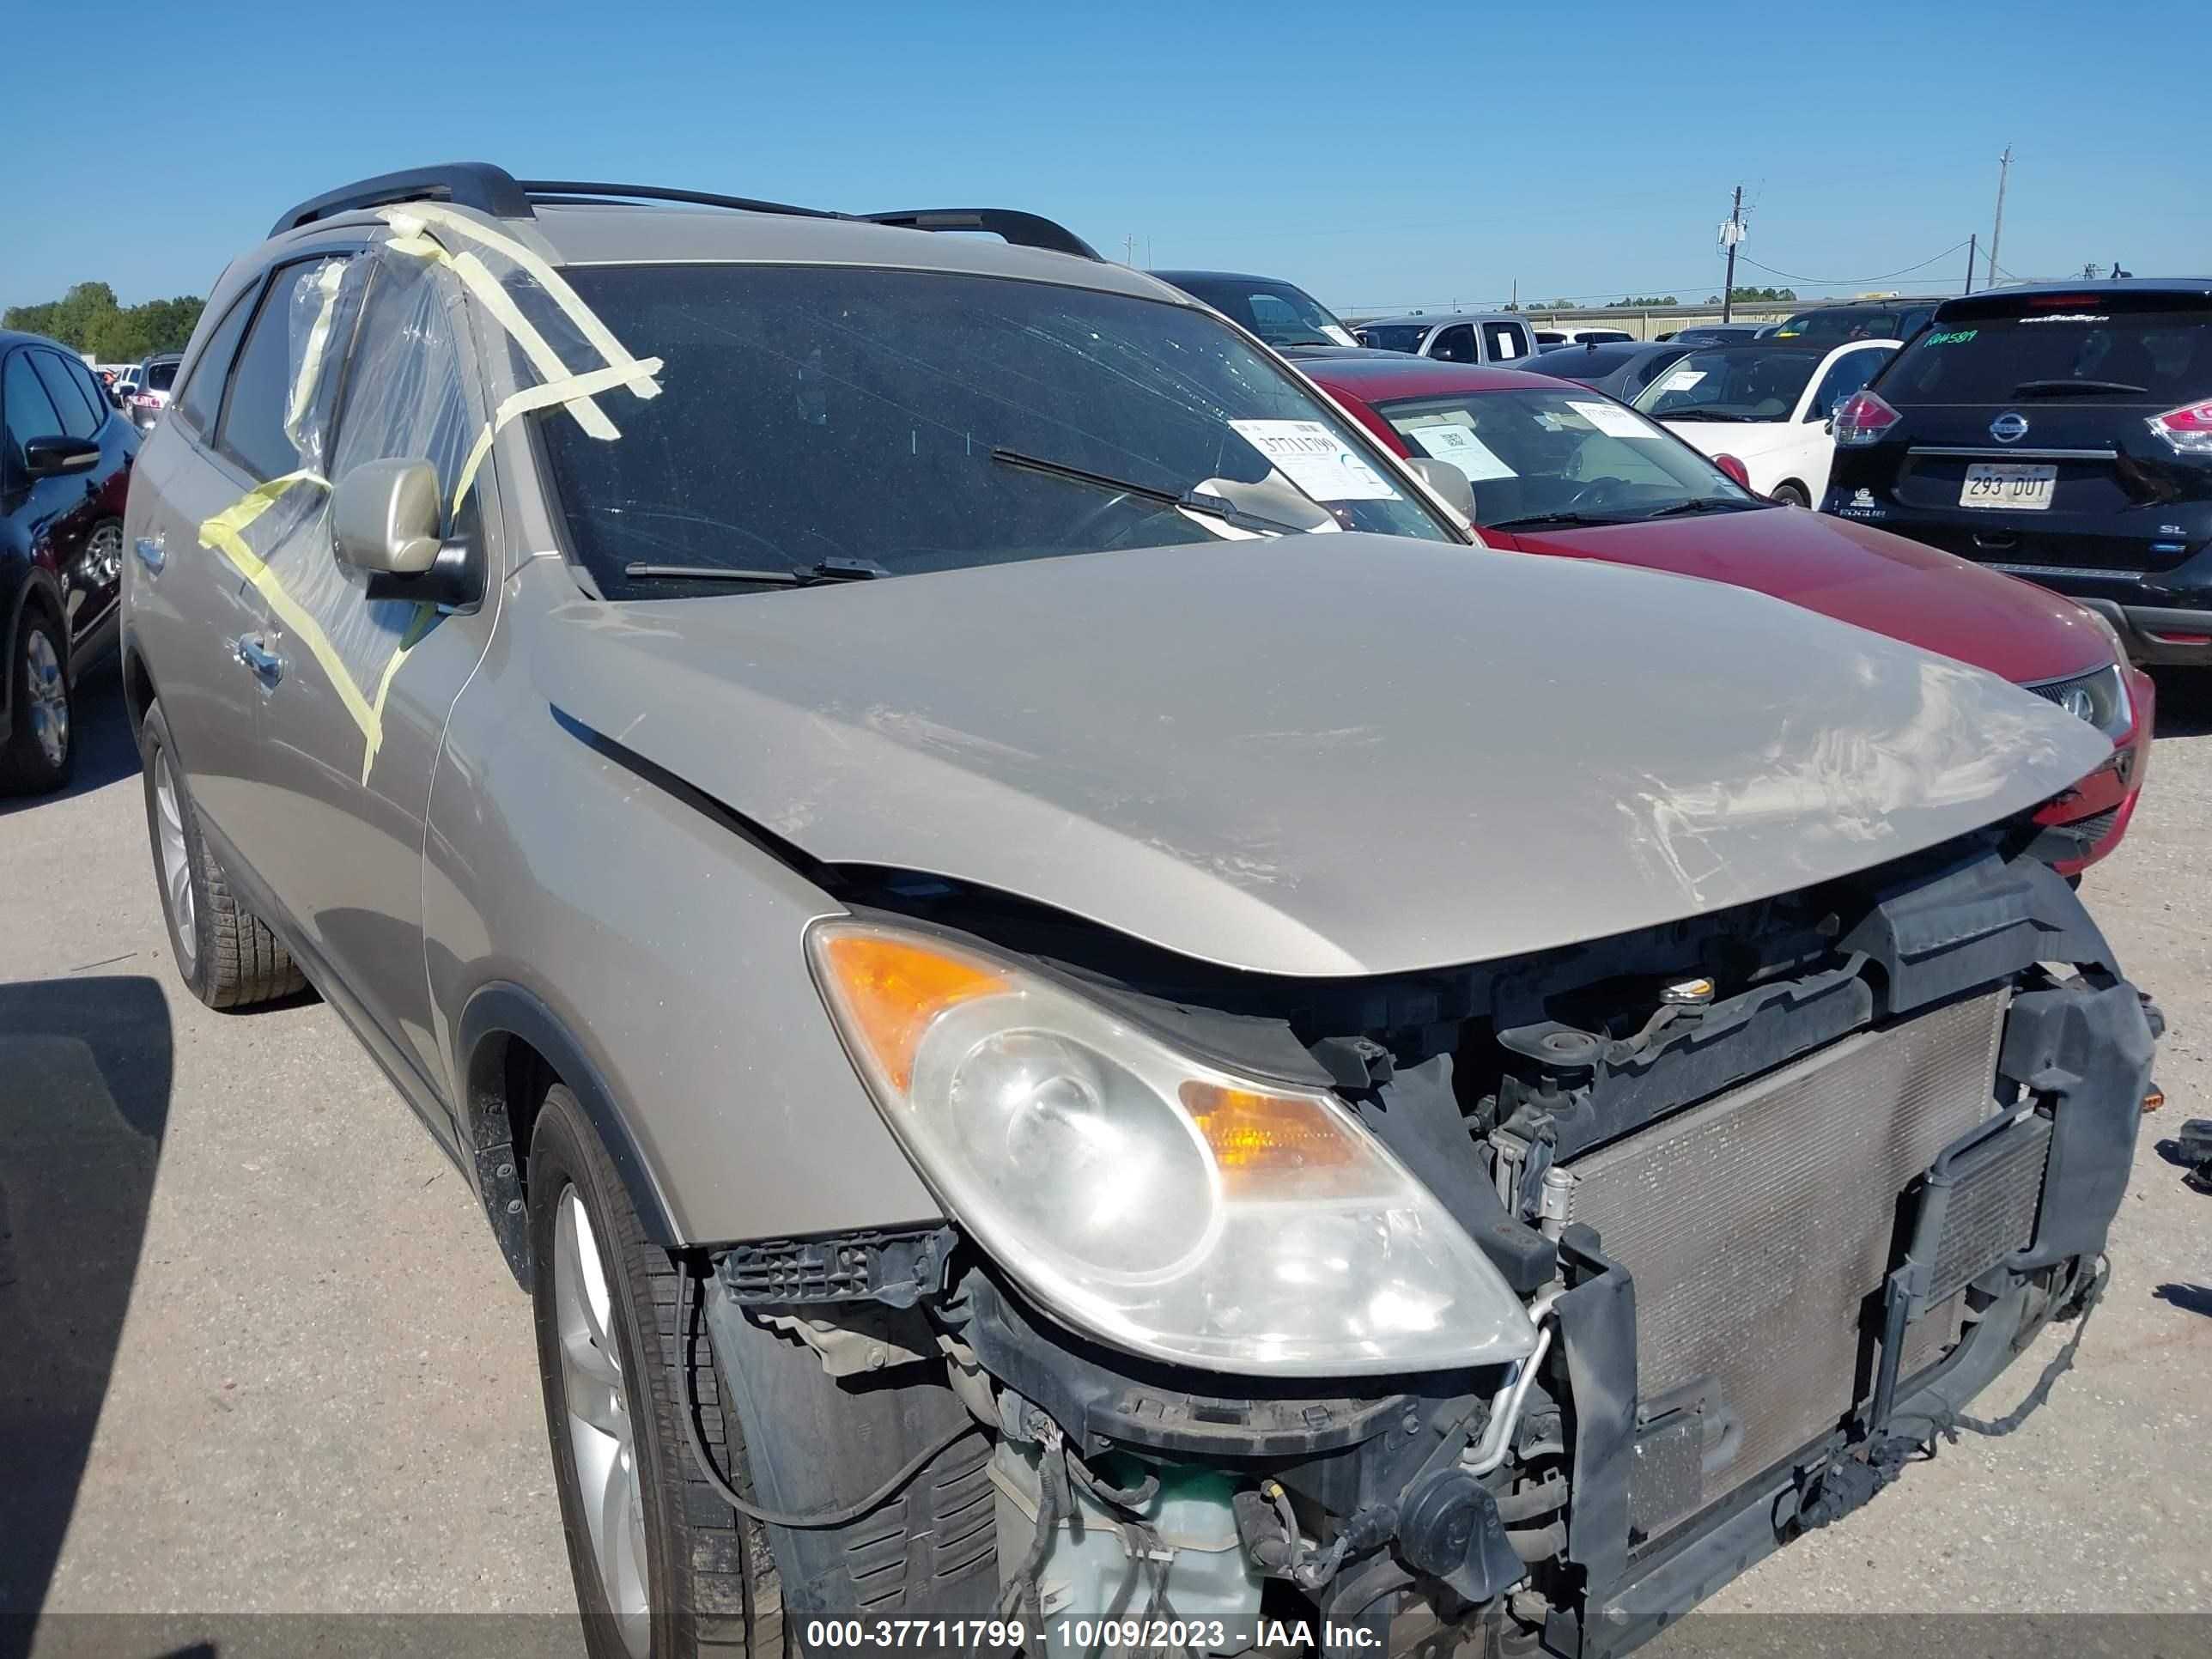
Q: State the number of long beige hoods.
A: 1